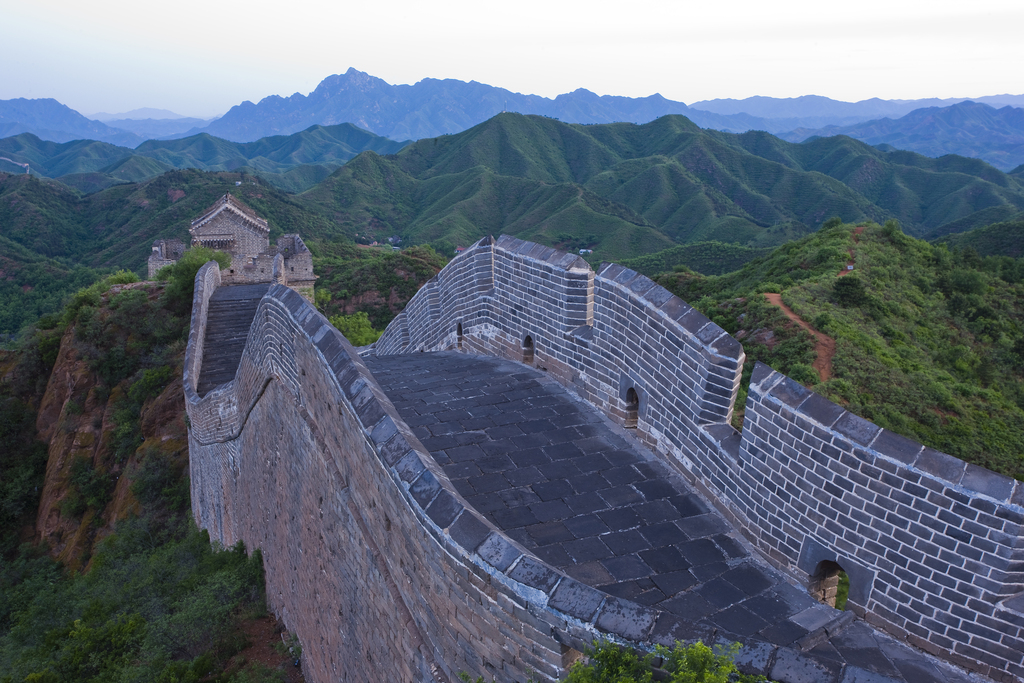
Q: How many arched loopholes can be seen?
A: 4